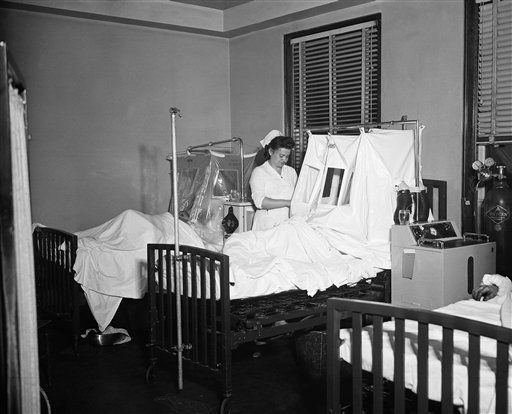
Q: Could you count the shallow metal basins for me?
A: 1